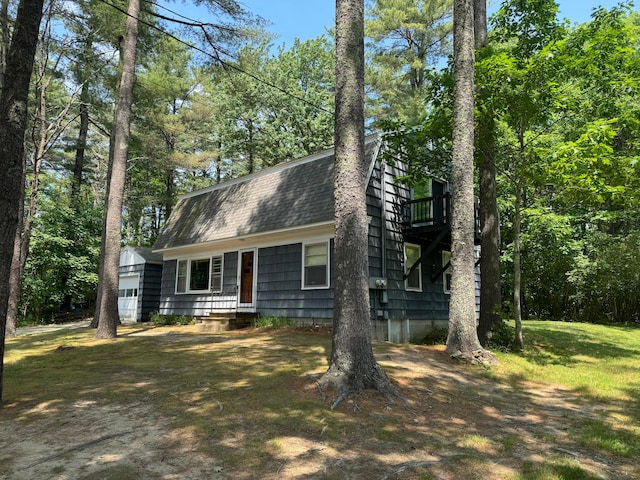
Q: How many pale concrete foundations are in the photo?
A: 1